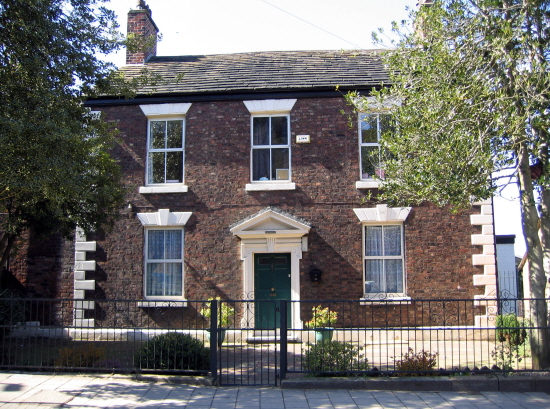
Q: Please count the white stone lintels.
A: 5